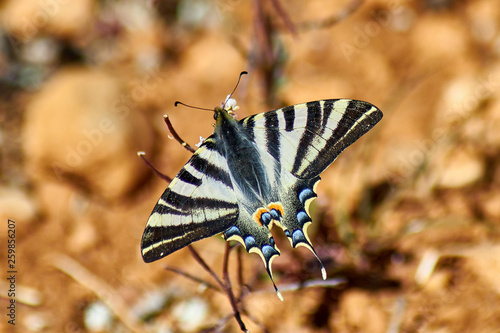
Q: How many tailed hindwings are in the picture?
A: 2